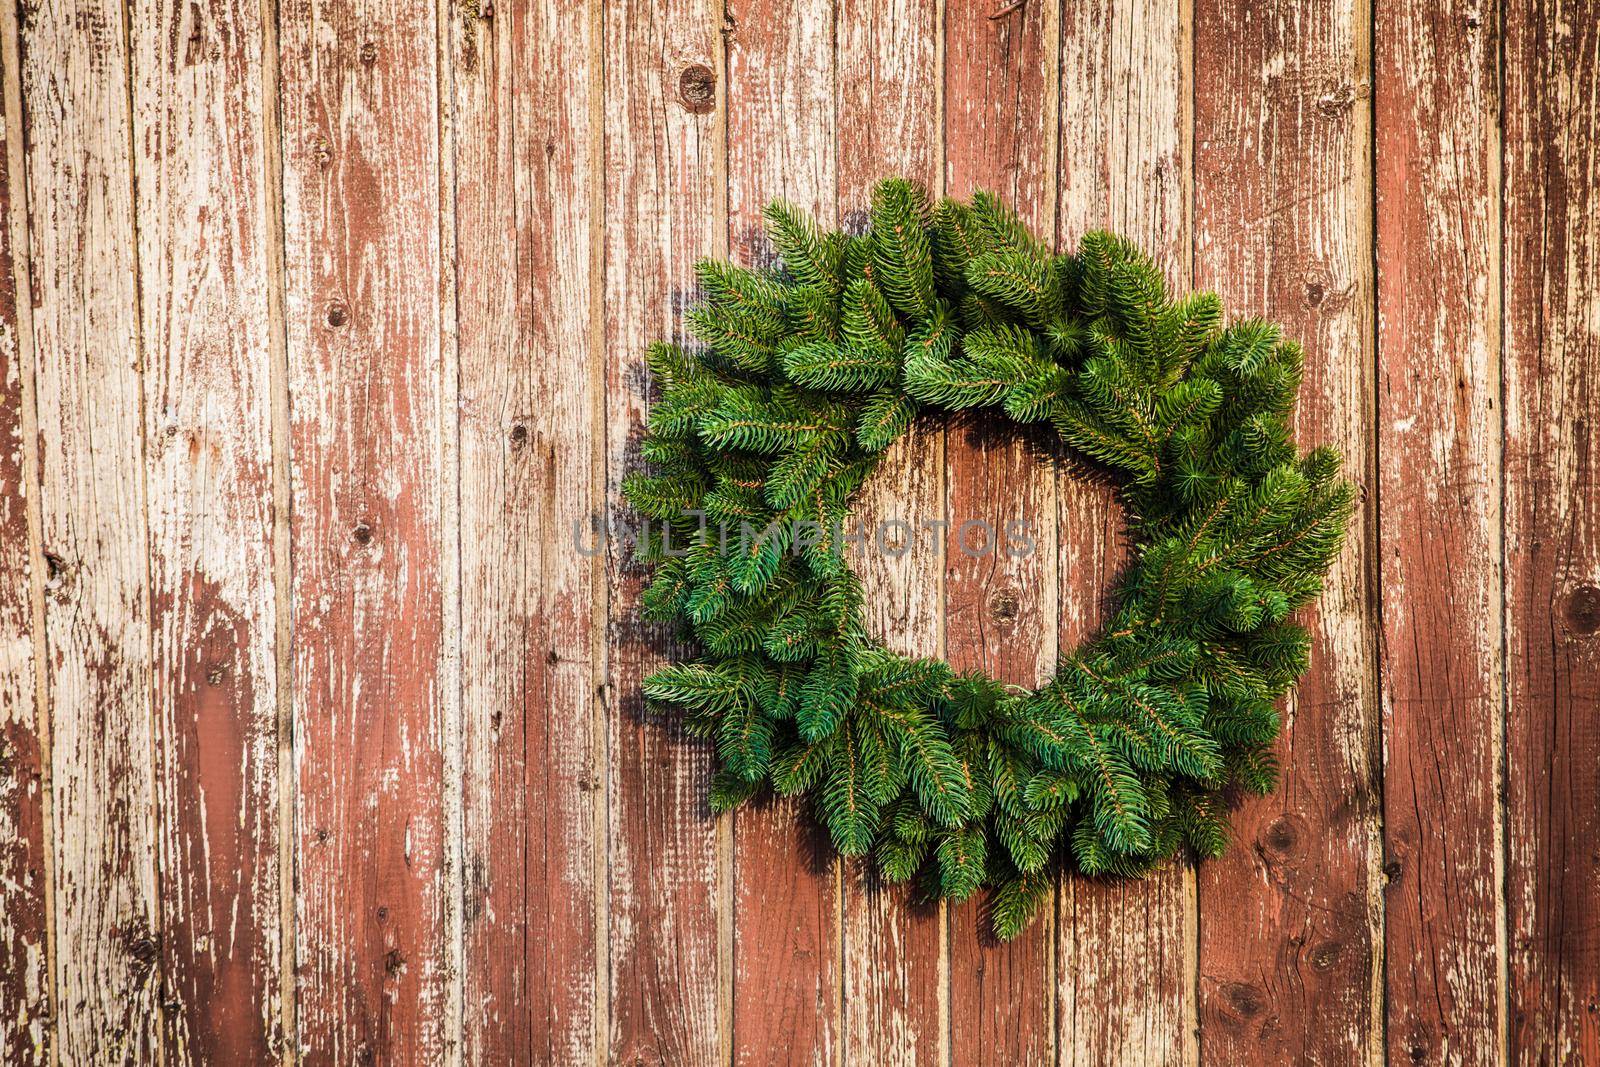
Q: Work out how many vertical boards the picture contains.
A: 13